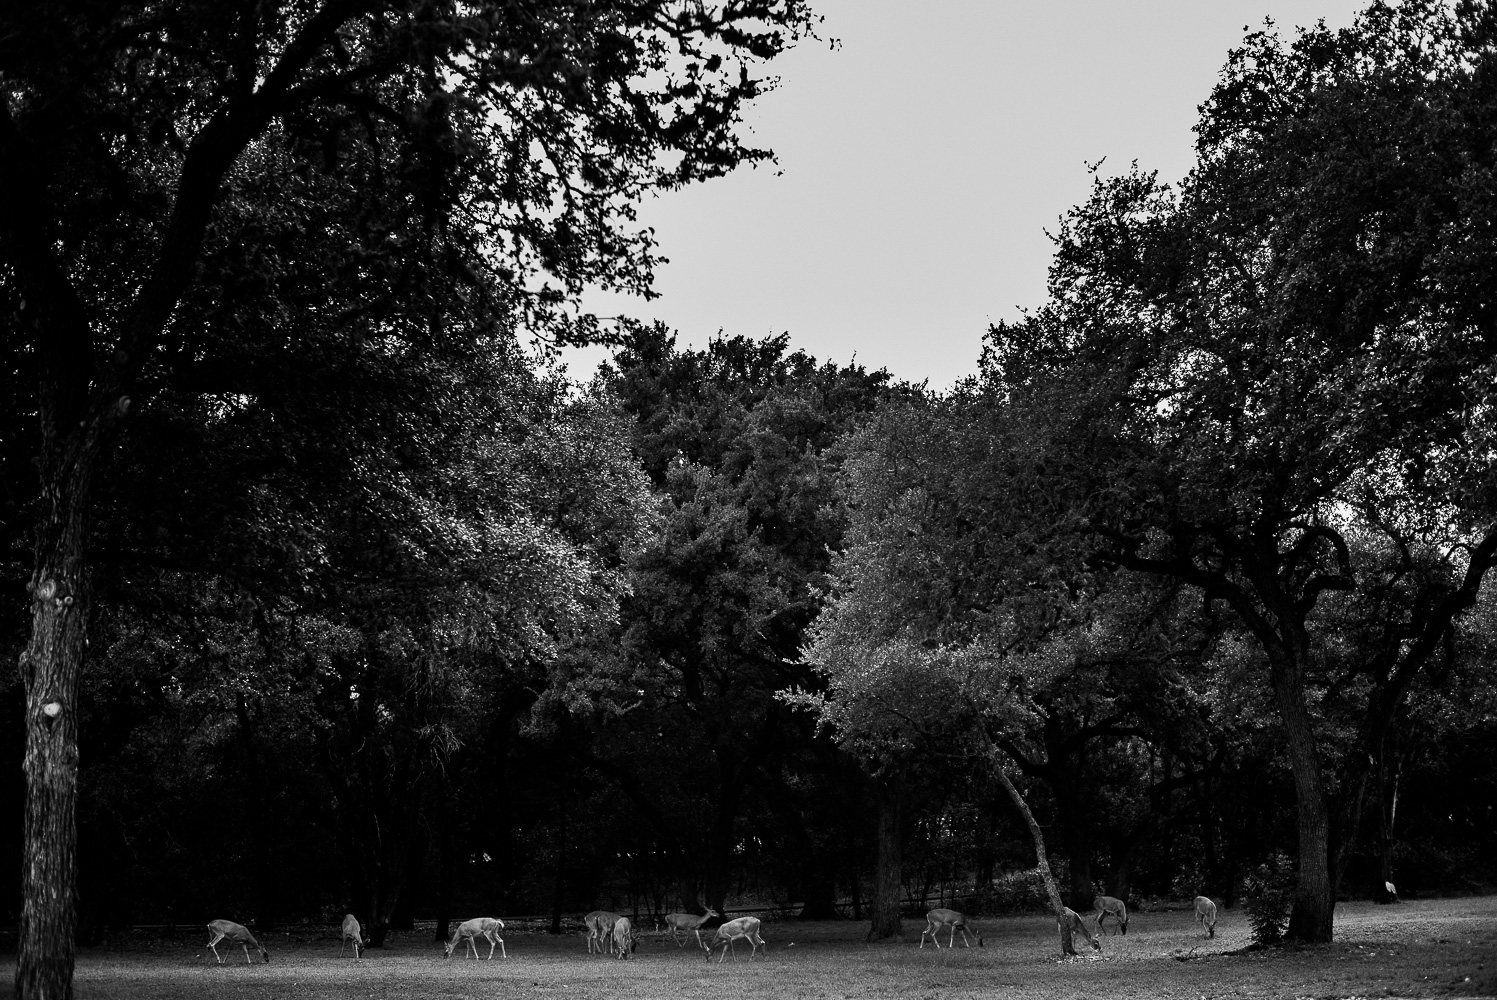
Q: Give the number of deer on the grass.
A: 12